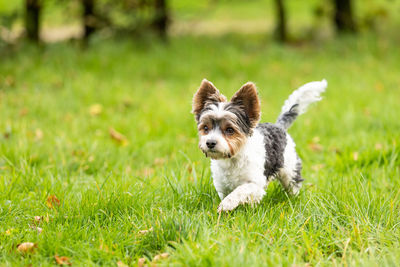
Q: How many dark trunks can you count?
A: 5